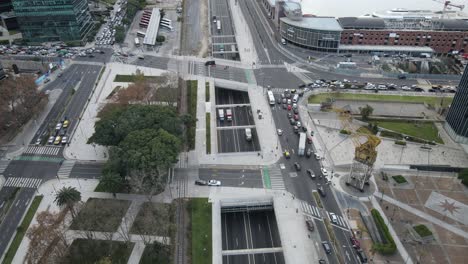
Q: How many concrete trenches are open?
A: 3